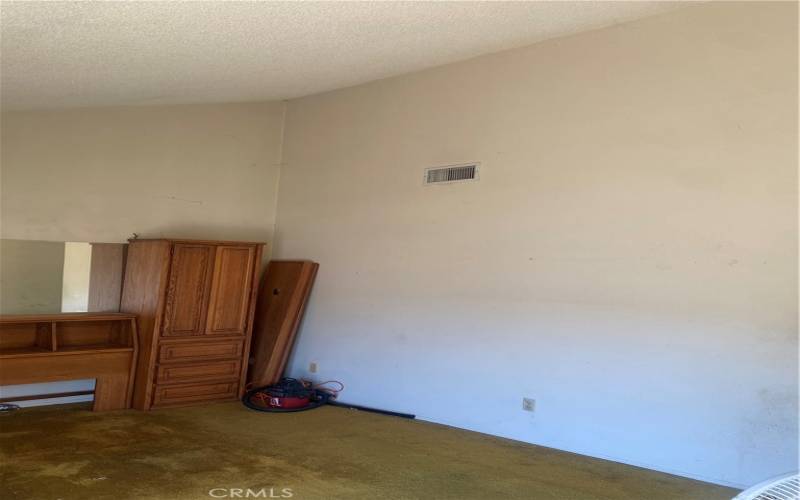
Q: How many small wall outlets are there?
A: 2